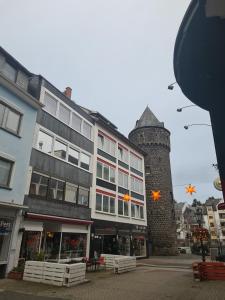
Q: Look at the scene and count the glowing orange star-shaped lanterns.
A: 3